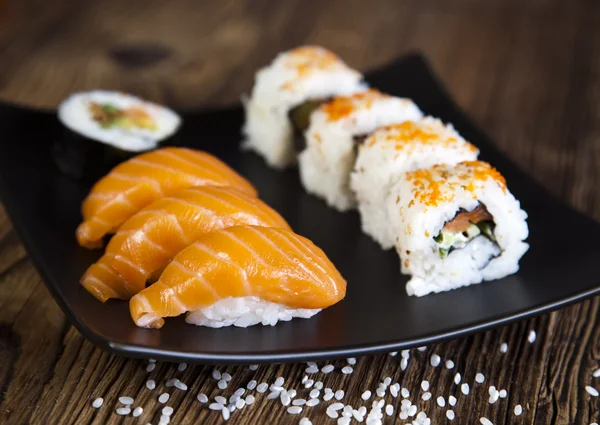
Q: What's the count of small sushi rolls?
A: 5